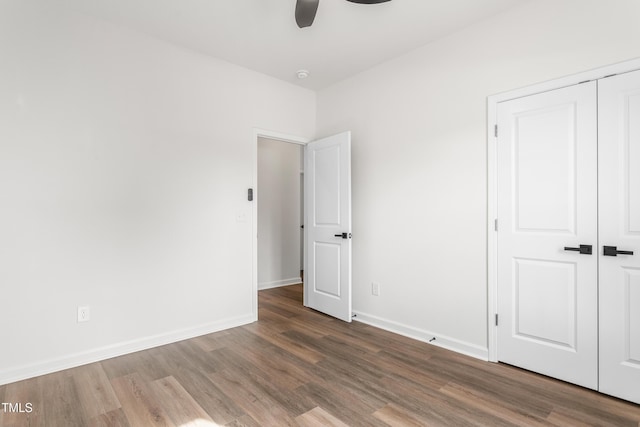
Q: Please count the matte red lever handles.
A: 0